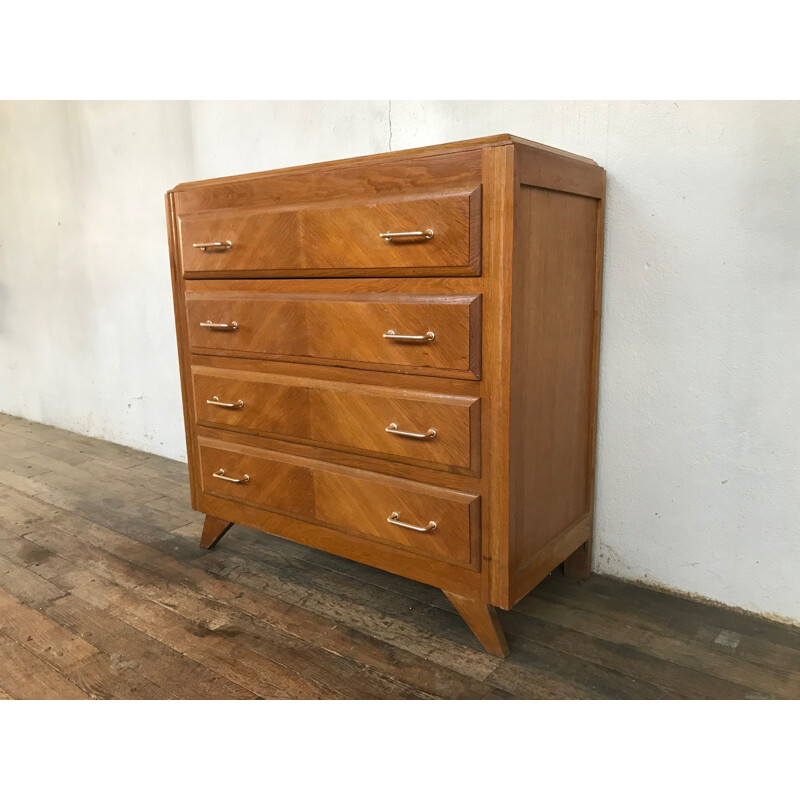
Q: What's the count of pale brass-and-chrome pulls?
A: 8